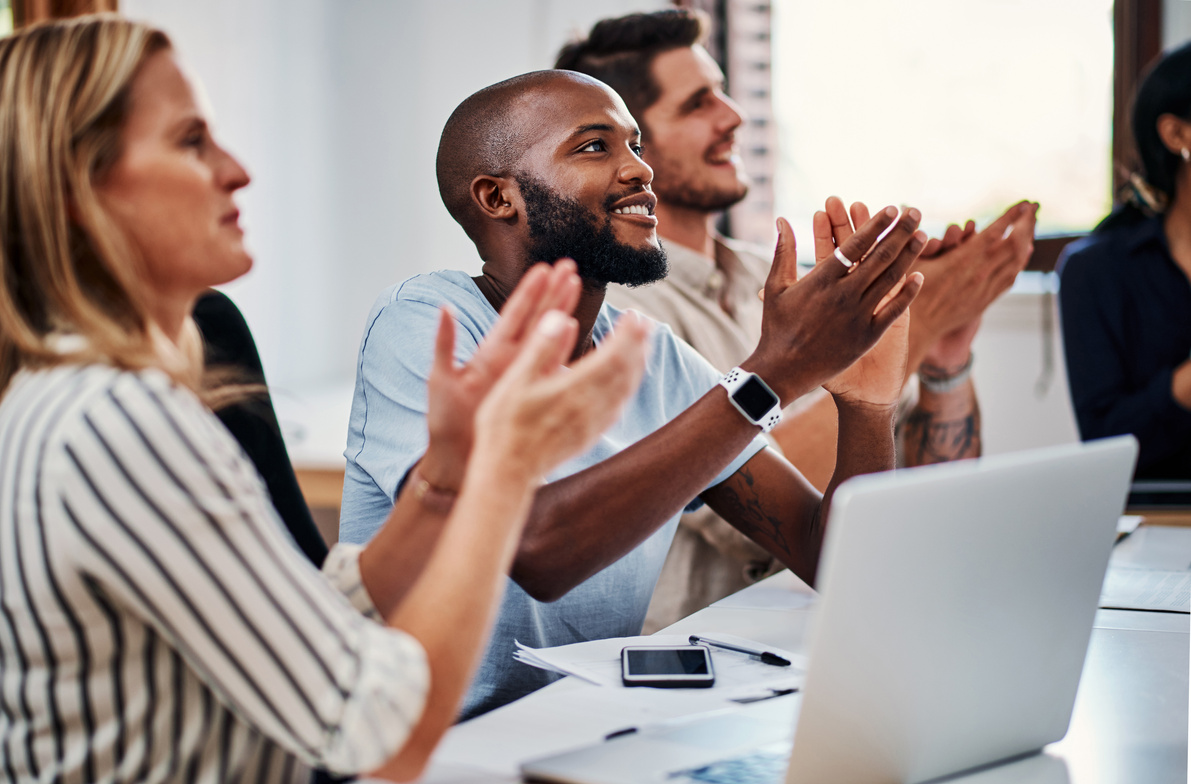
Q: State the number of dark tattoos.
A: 2